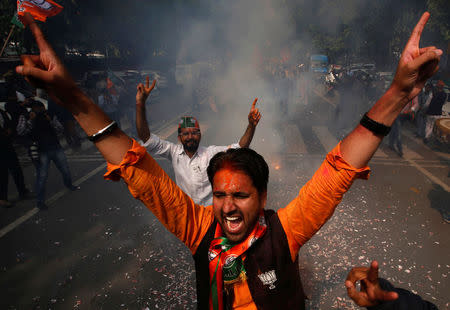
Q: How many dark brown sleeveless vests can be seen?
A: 1